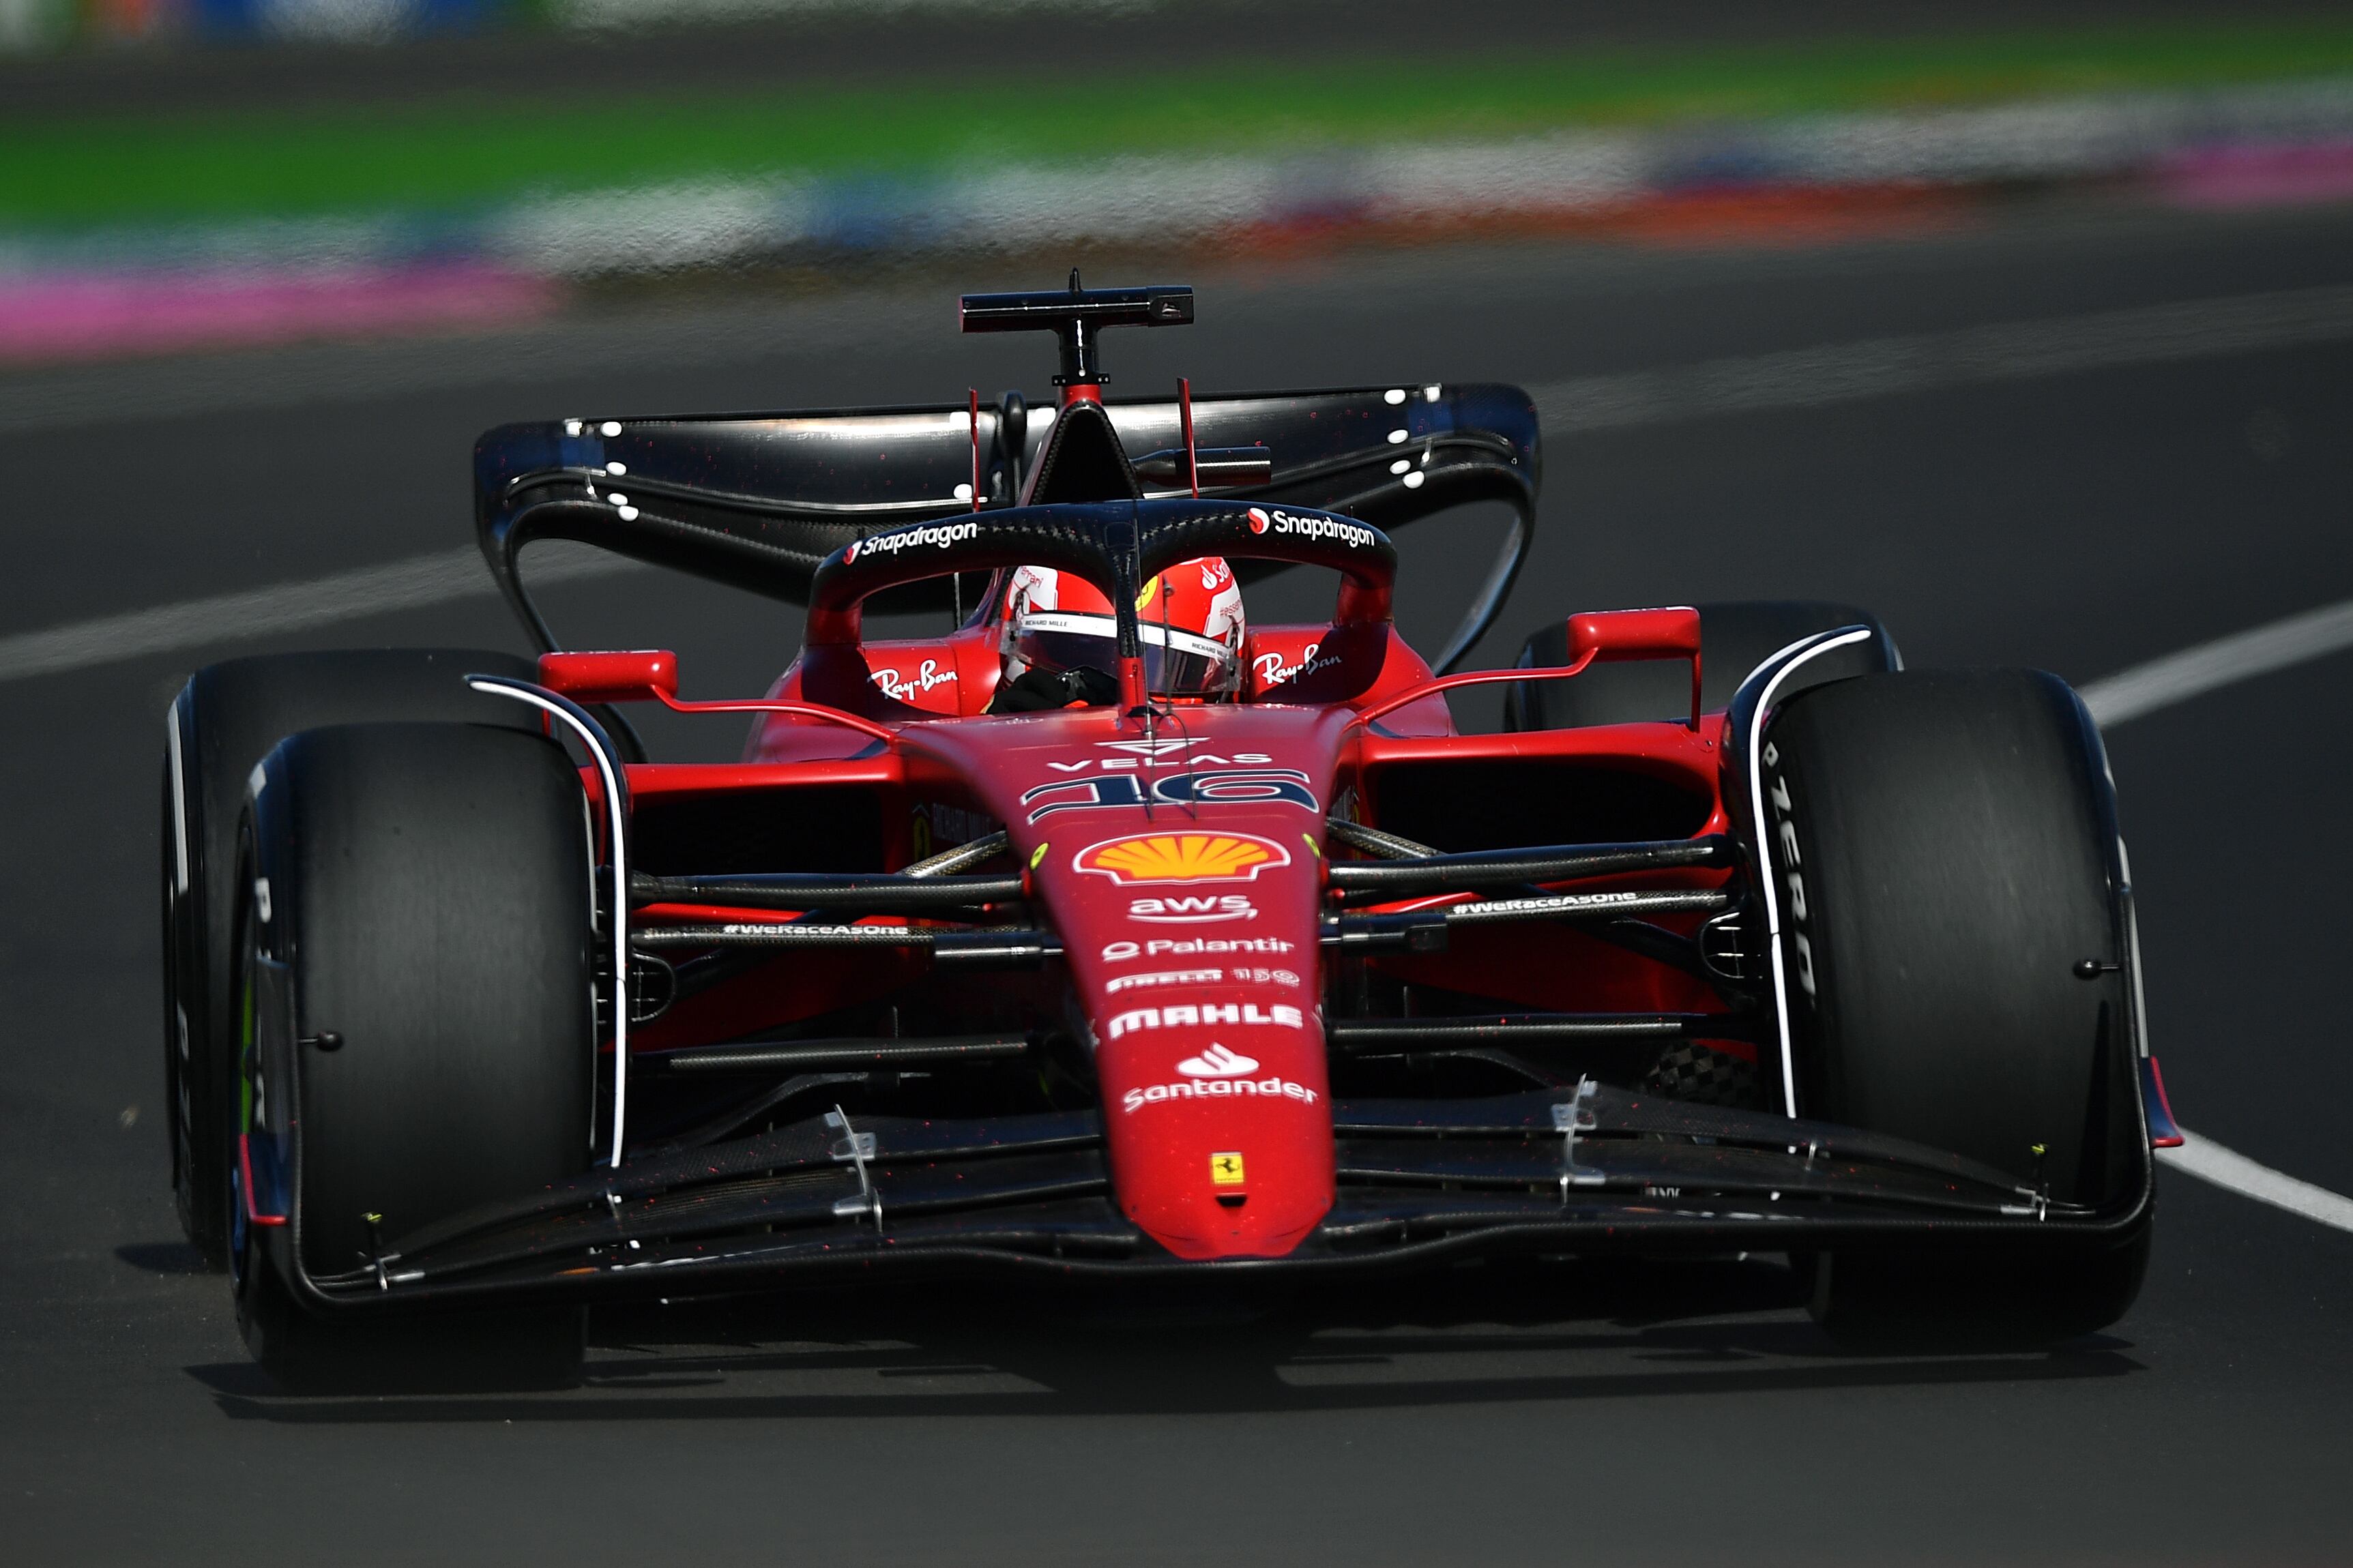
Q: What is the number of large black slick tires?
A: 4